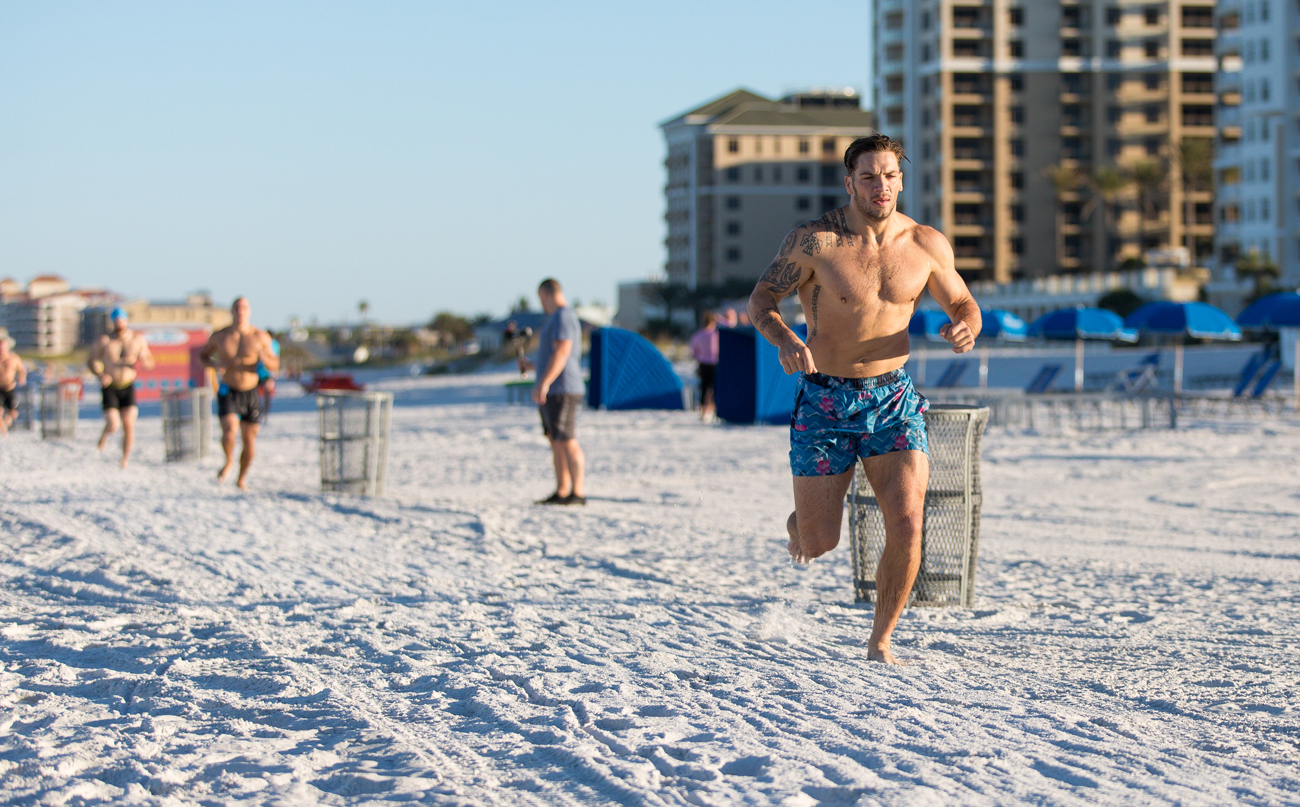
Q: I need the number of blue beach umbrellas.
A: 5